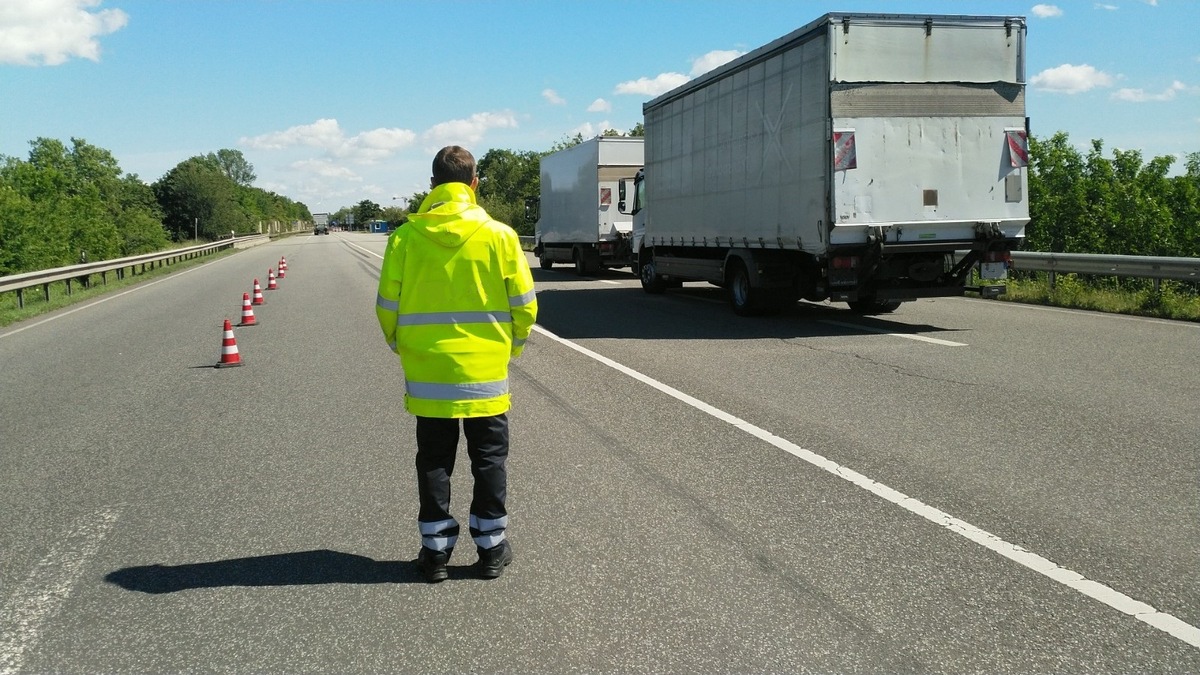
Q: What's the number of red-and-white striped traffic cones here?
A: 6